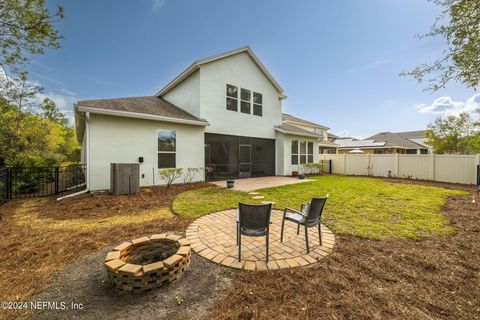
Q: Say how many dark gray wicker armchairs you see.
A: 2